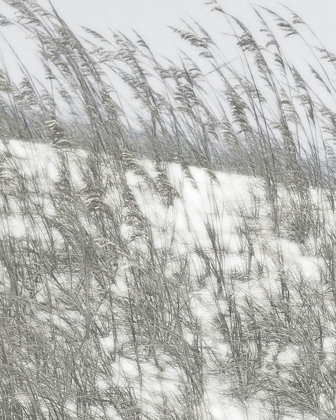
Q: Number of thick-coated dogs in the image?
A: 0